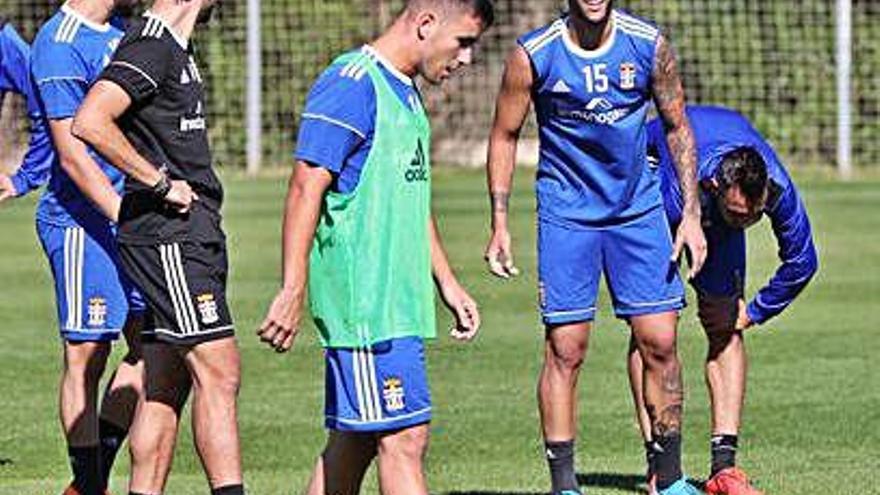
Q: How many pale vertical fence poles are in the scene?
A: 2